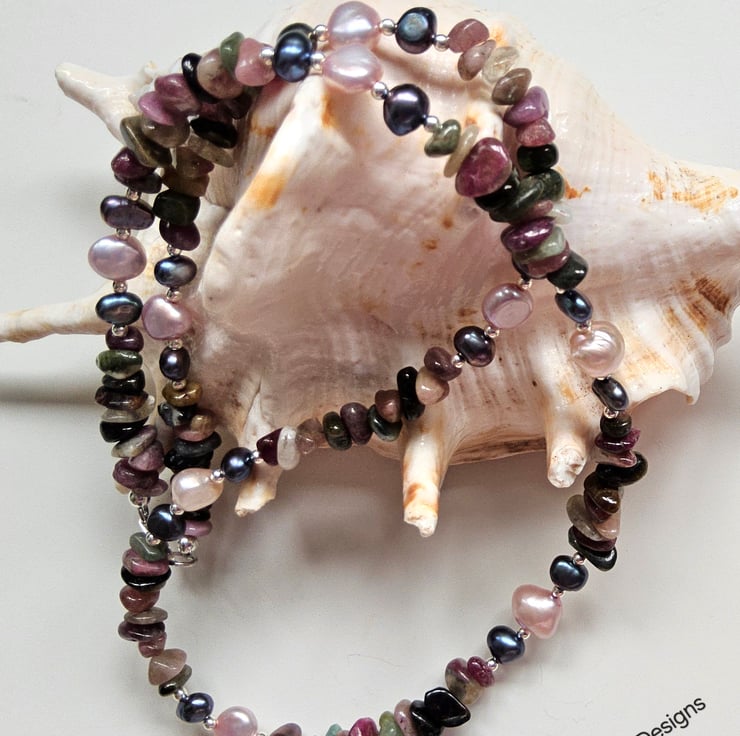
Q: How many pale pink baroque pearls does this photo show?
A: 9